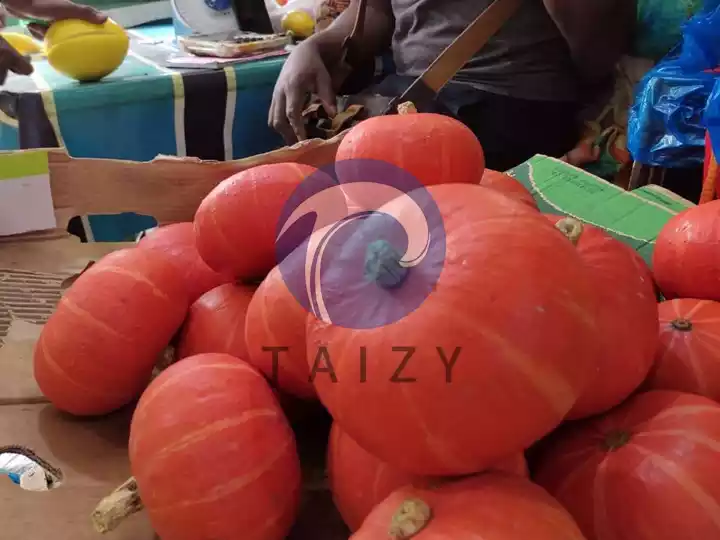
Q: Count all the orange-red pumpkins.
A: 15